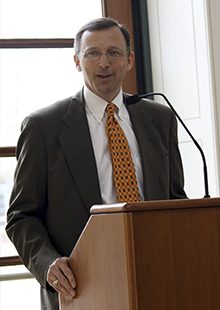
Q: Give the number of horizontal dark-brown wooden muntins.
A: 3